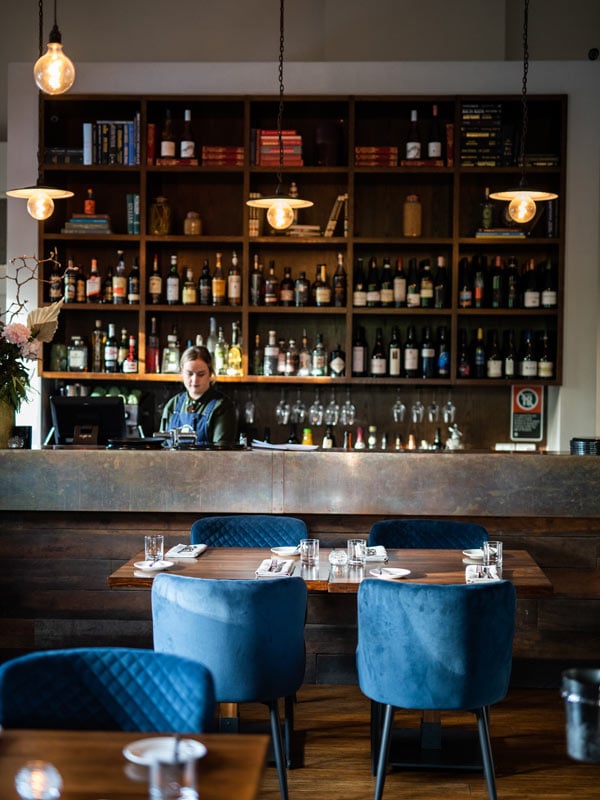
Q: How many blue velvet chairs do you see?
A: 5